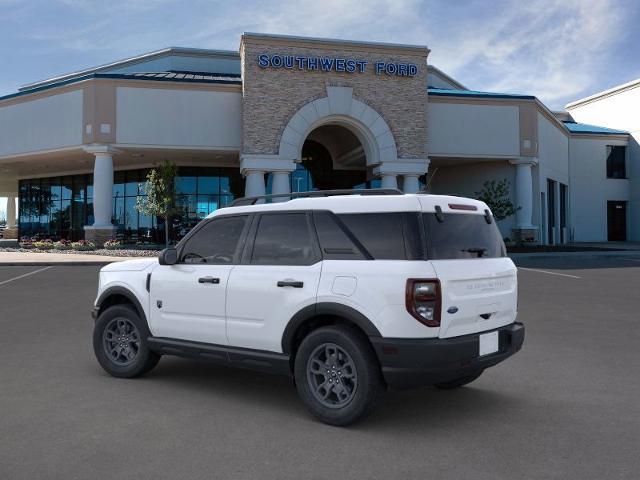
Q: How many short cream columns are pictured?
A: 4